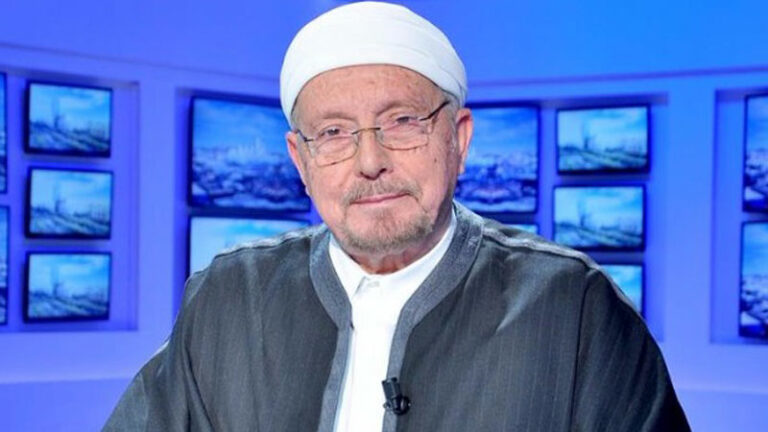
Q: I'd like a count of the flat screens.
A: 14